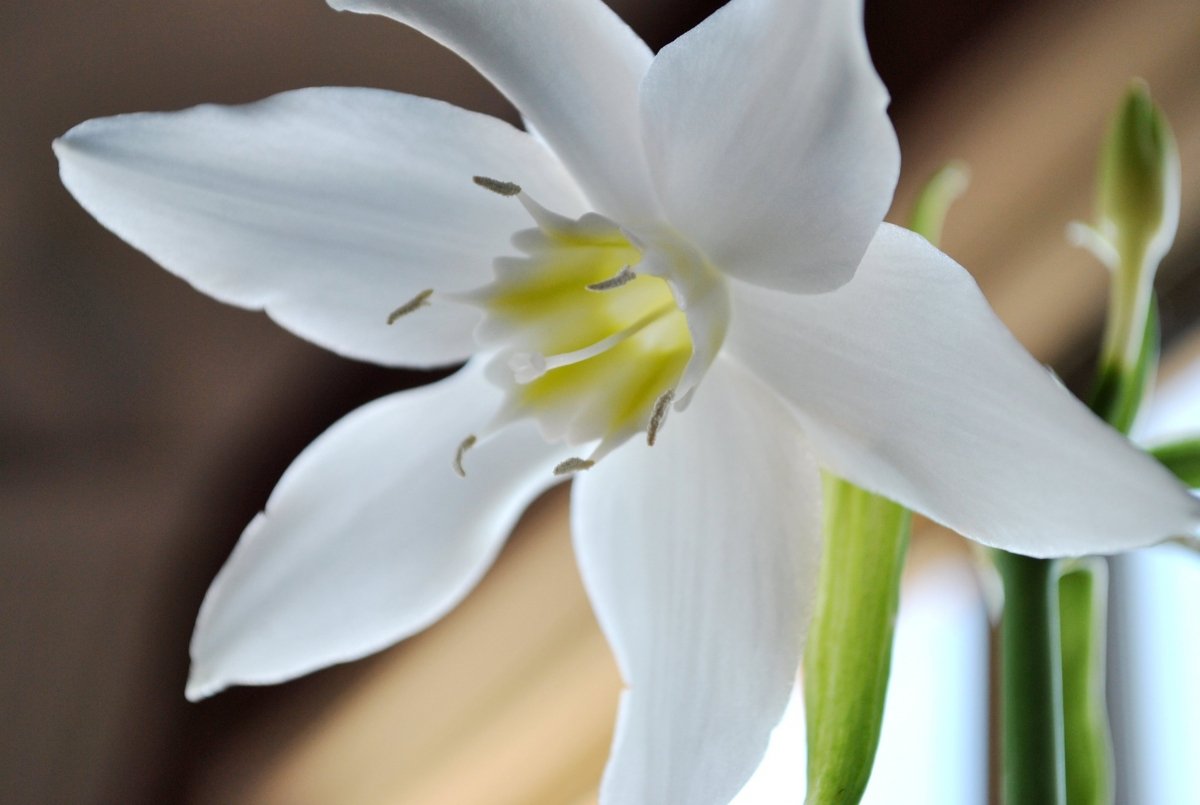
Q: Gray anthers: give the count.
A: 6